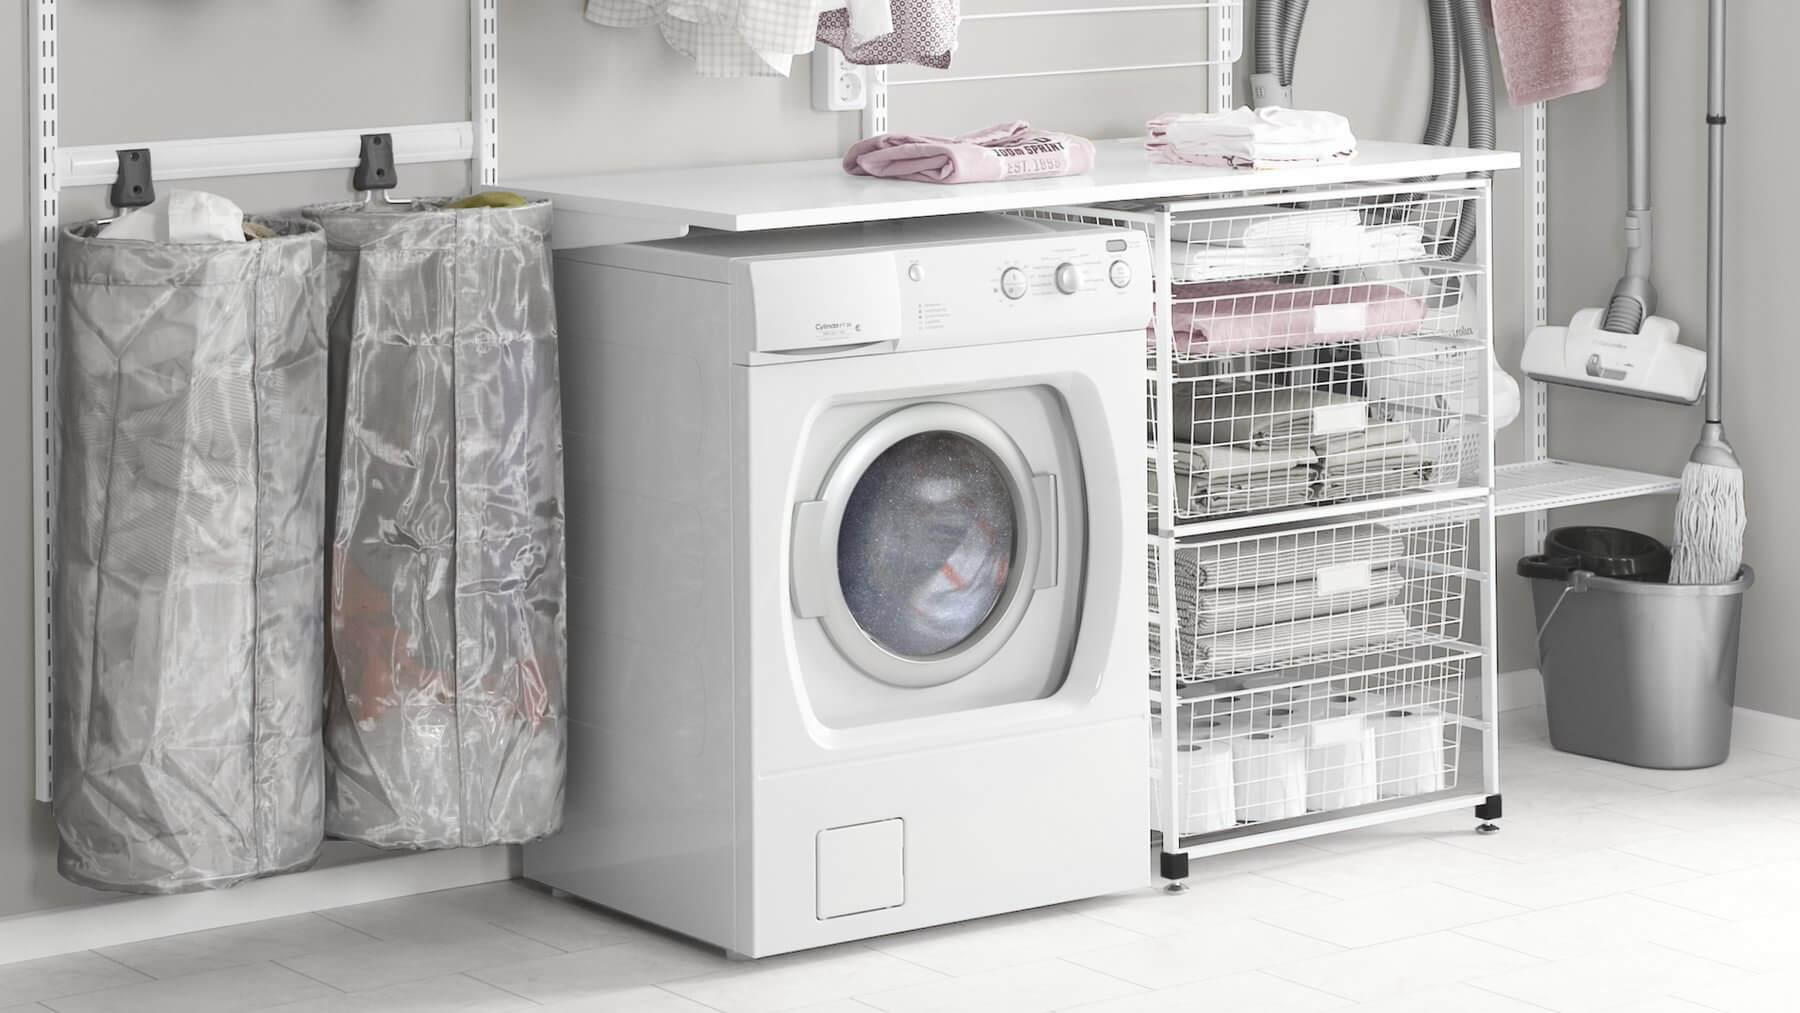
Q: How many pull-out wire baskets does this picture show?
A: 5